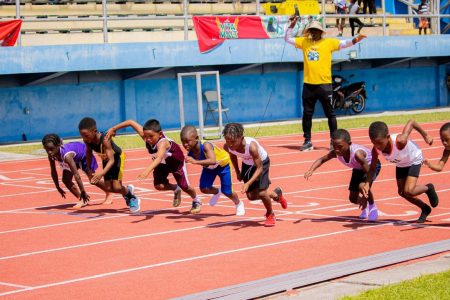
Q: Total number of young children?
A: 8